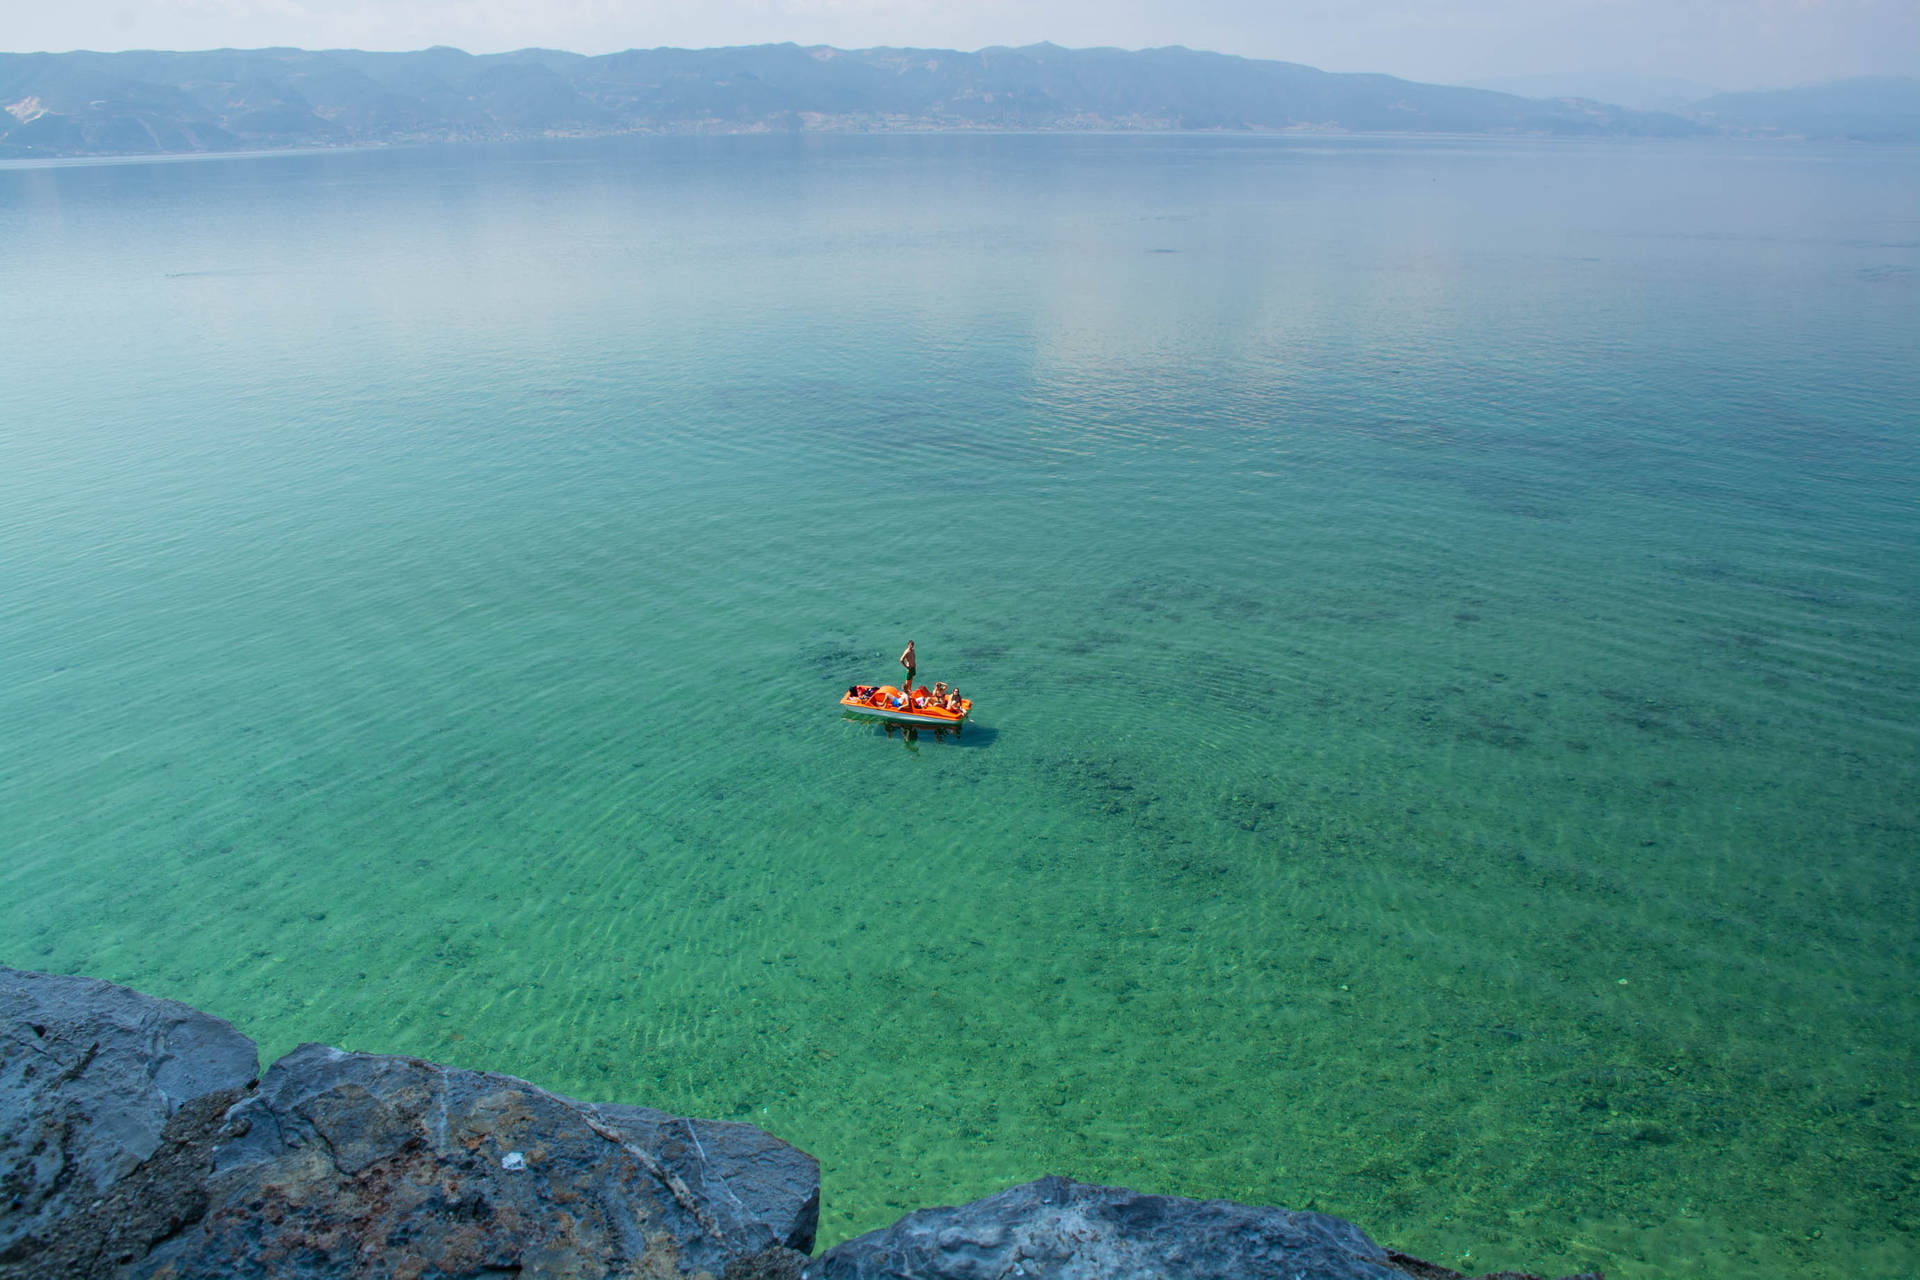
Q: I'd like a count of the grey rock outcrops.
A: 3